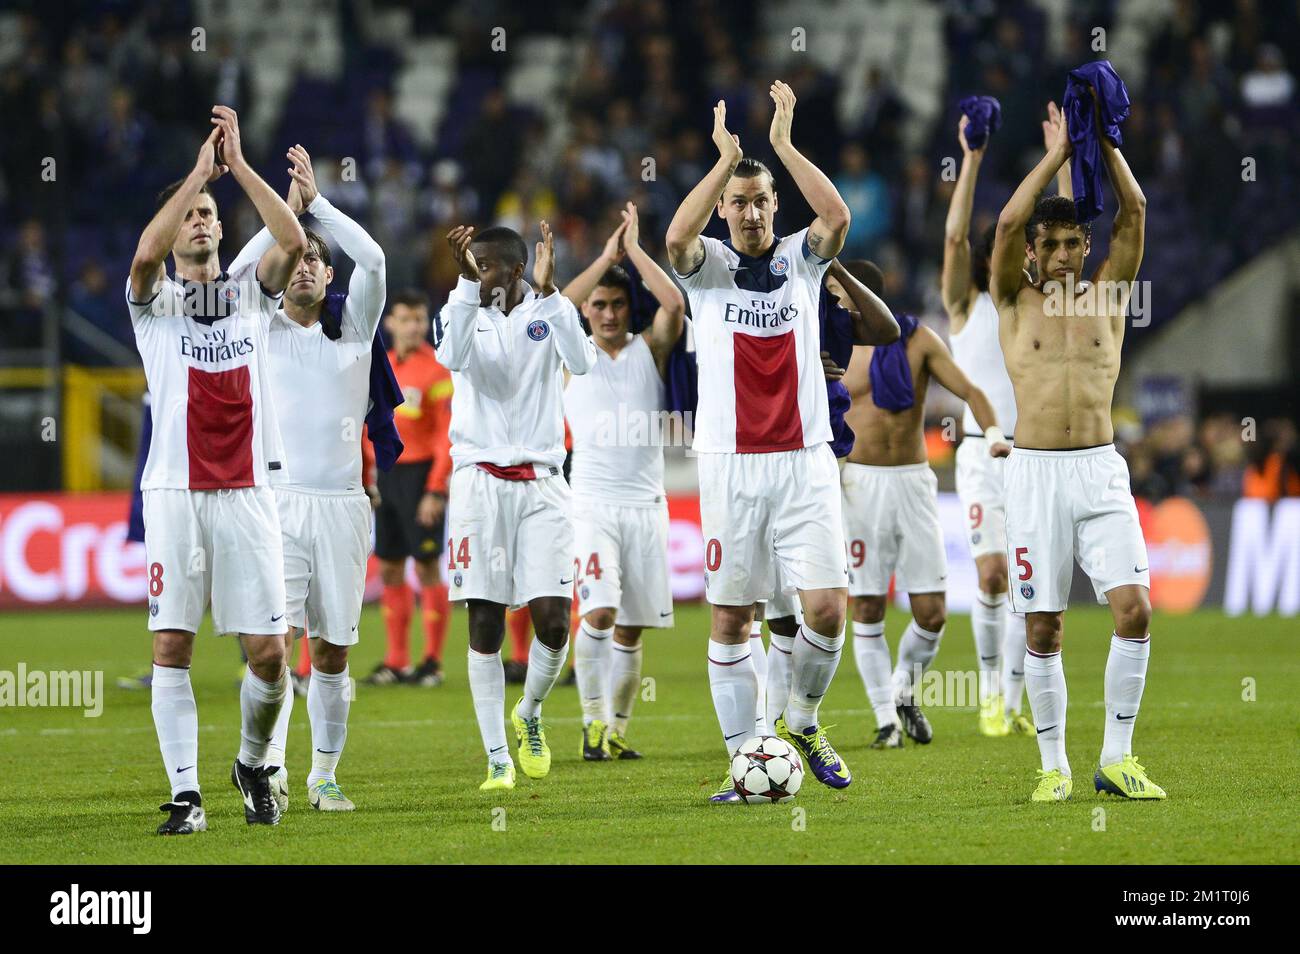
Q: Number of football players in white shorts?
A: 9